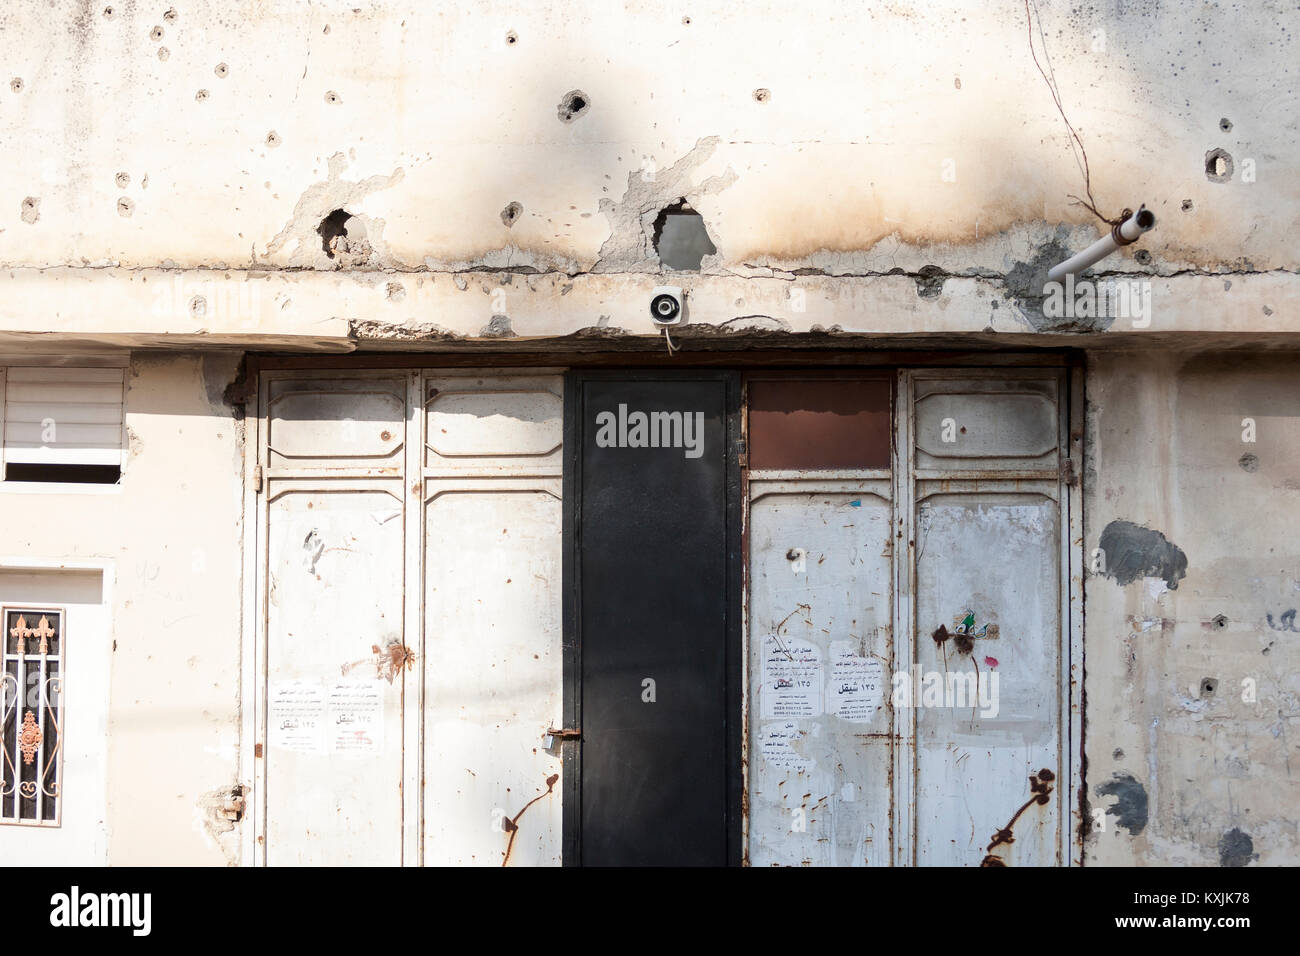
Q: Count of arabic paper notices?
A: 5